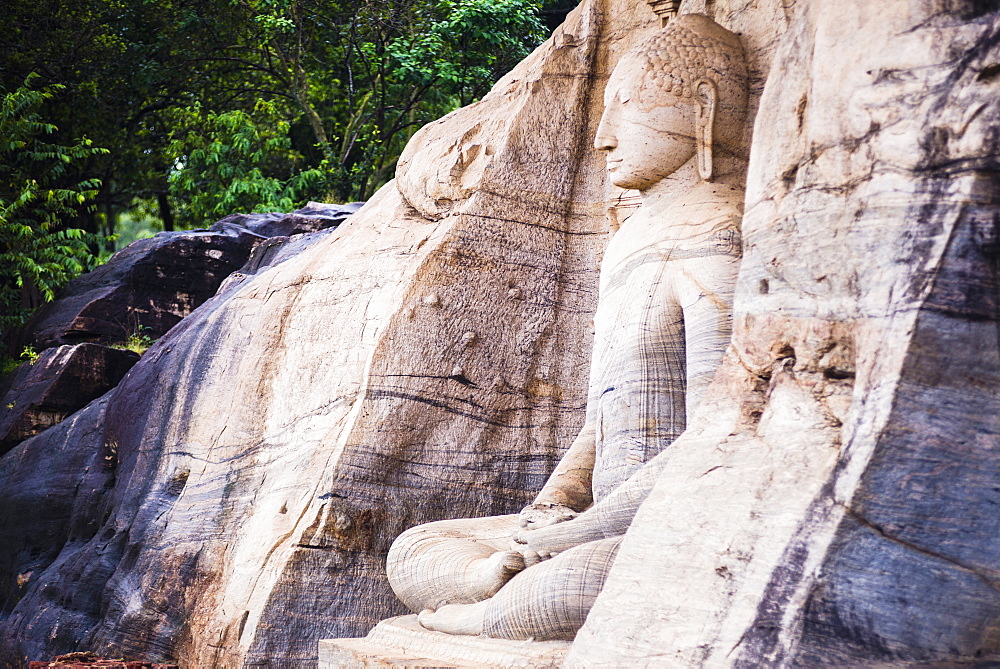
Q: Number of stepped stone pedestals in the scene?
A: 1